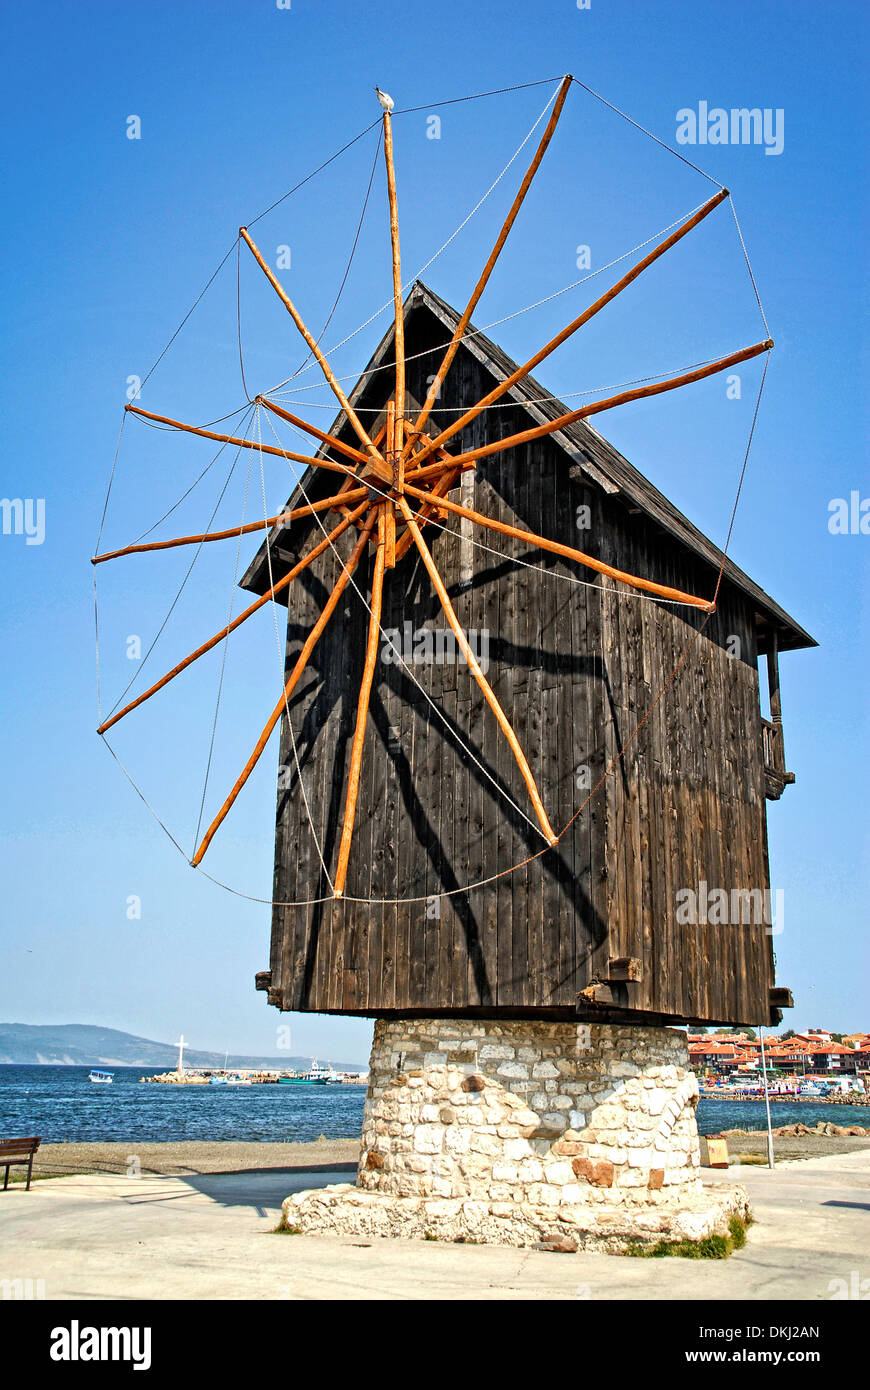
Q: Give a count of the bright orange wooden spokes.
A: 12